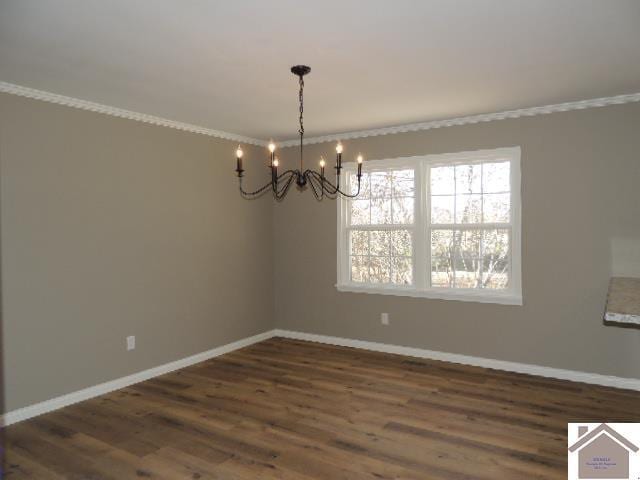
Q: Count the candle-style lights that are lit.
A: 6